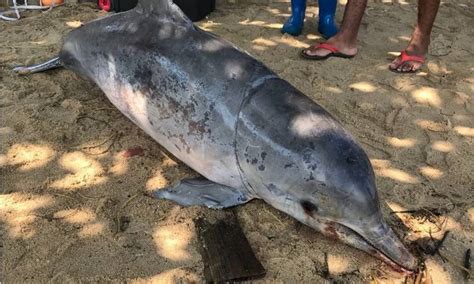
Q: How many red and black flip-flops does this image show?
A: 2